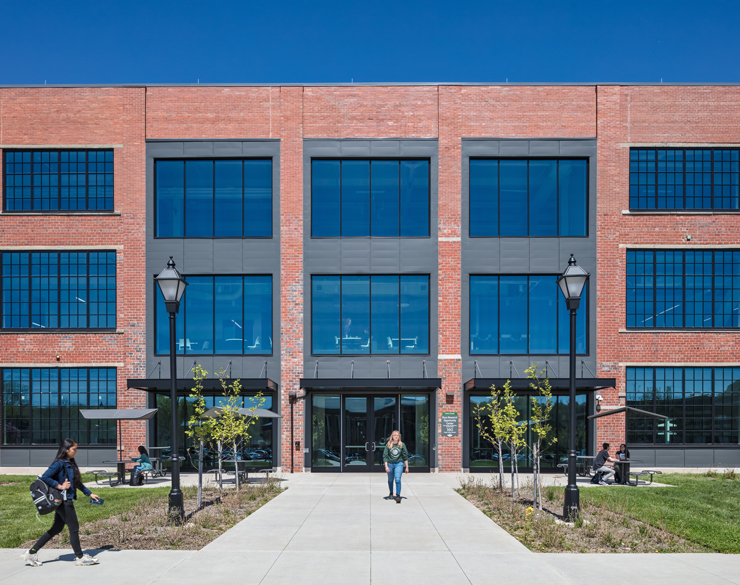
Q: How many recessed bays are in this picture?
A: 3